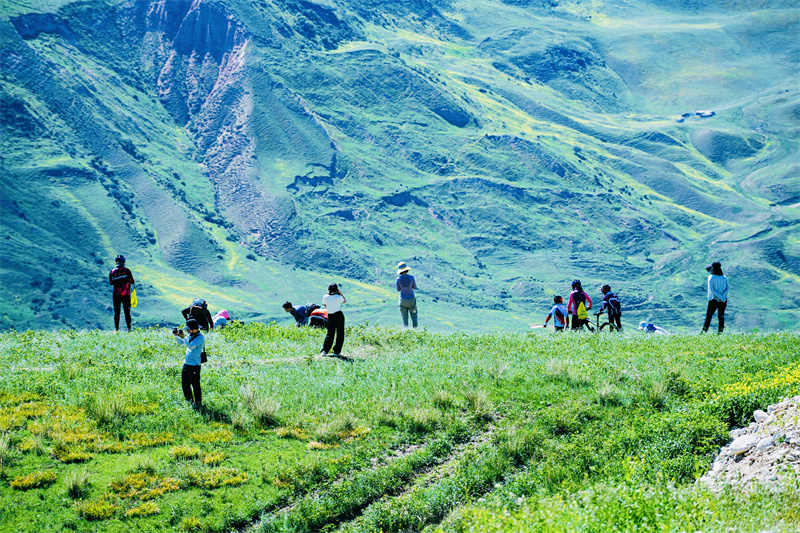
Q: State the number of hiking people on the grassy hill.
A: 13